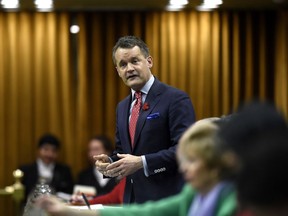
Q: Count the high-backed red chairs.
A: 0